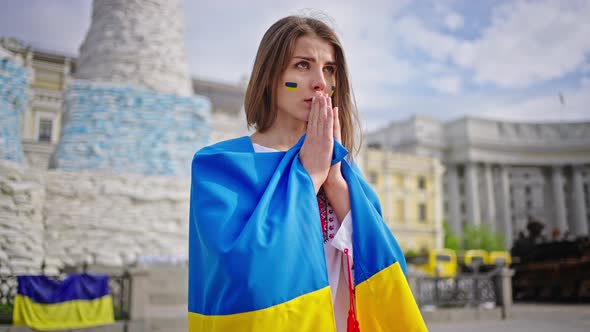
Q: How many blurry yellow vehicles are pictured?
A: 3